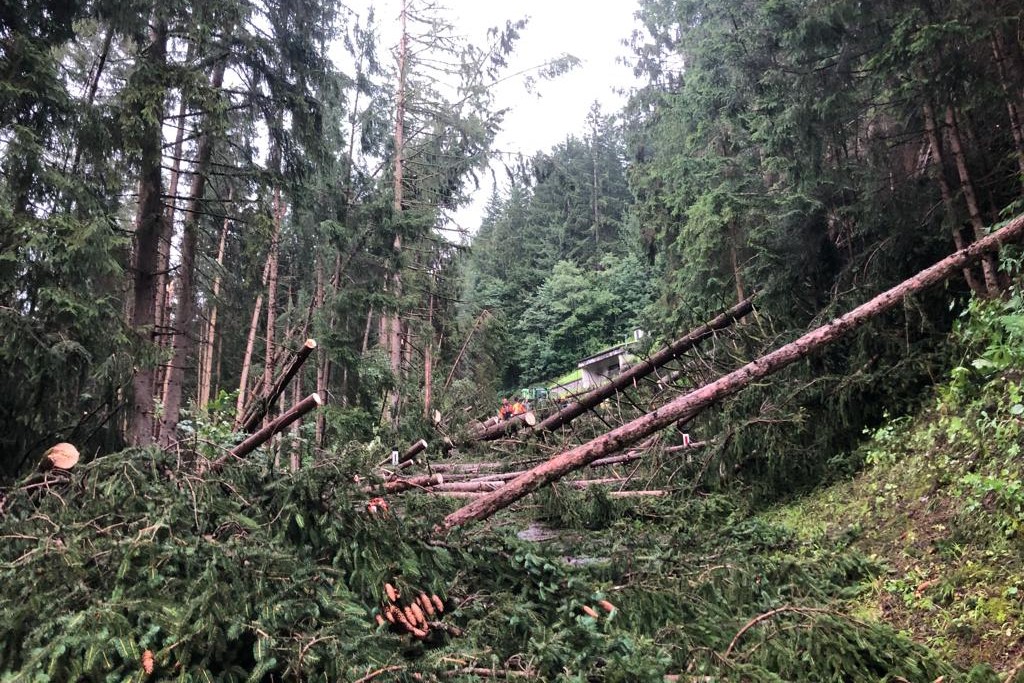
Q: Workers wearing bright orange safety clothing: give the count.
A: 2